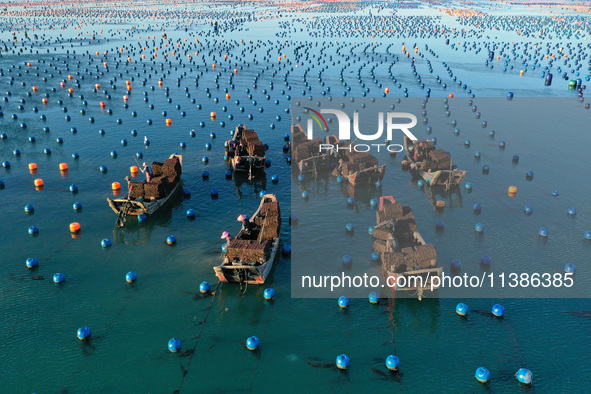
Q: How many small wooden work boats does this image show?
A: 7